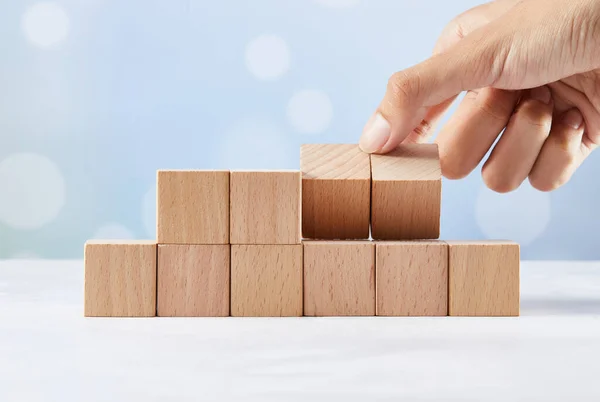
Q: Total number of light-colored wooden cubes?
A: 10